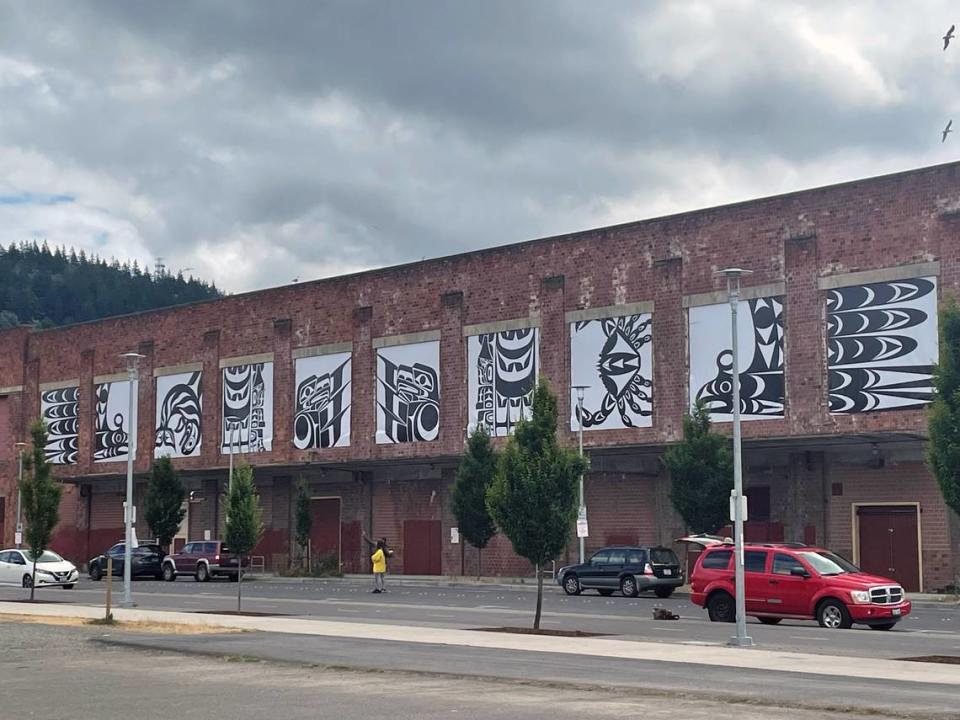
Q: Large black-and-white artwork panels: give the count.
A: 10